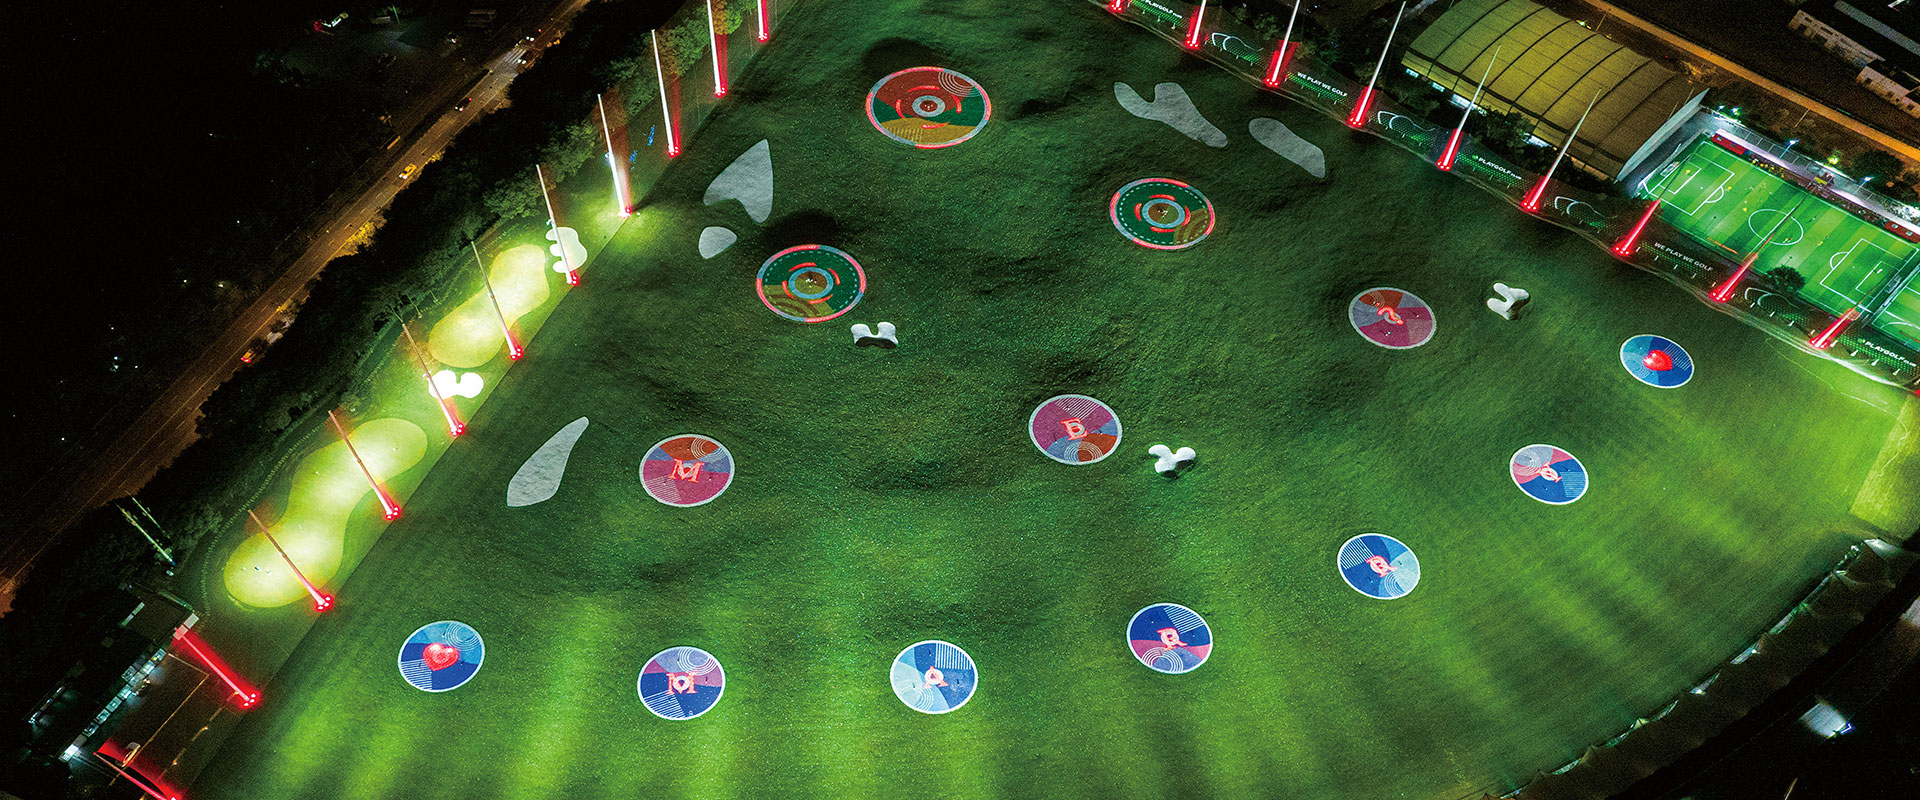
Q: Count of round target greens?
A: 13